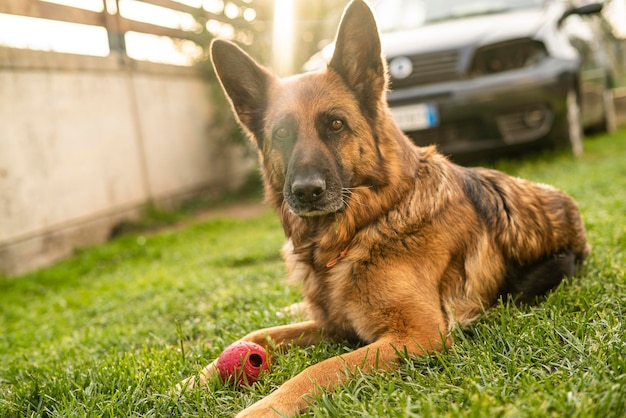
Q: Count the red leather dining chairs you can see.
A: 0